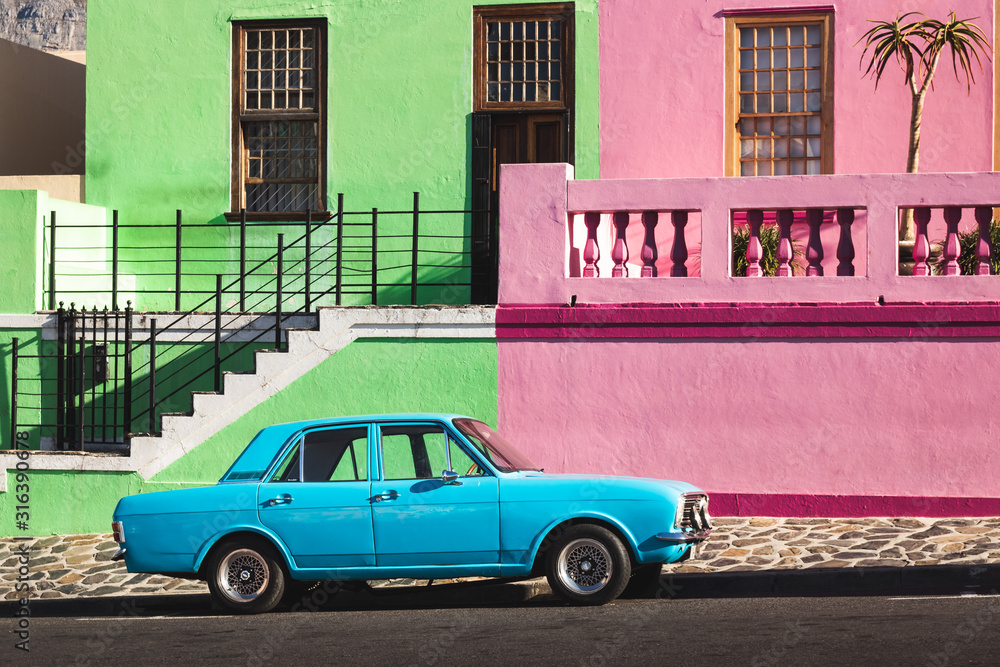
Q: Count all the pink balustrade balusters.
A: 11